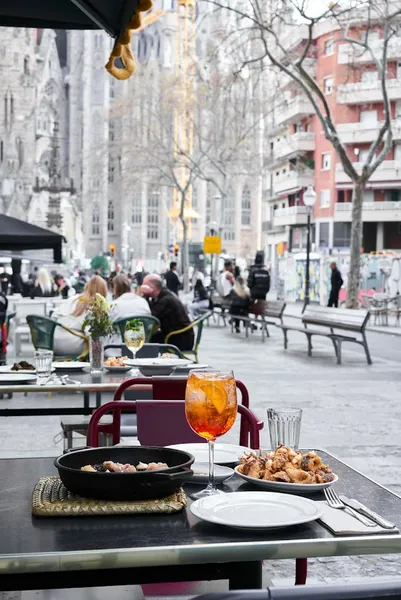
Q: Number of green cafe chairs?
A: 3